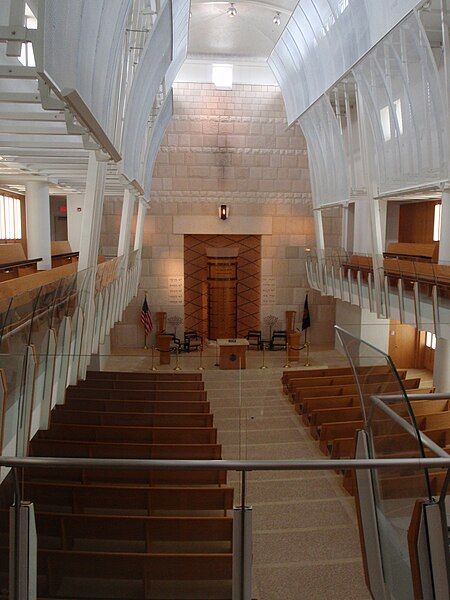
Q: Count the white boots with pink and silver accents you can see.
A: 0